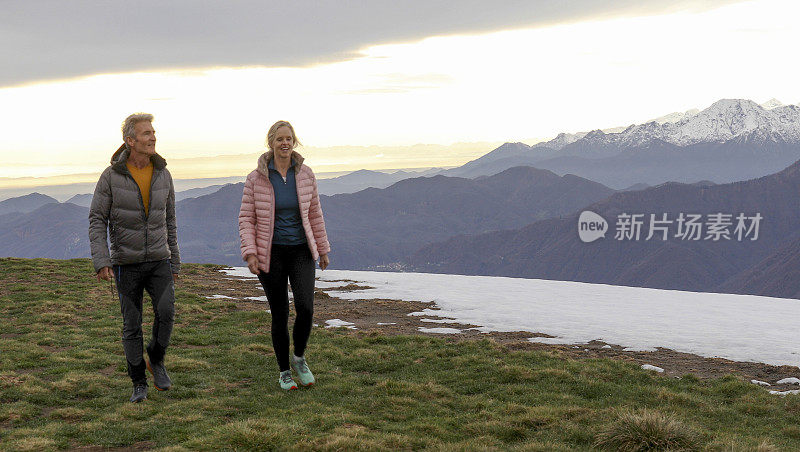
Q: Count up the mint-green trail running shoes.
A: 2